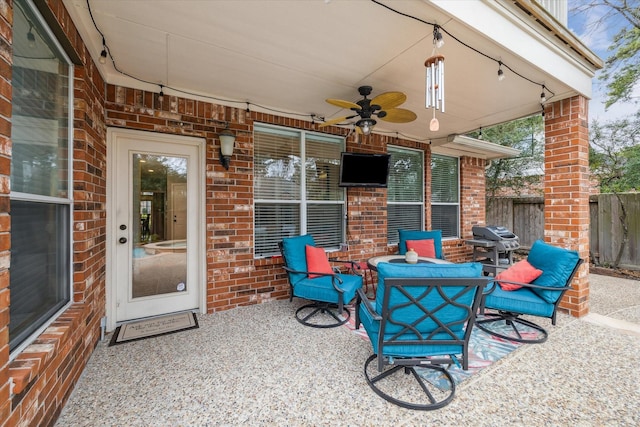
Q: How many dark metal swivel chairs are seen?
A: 4